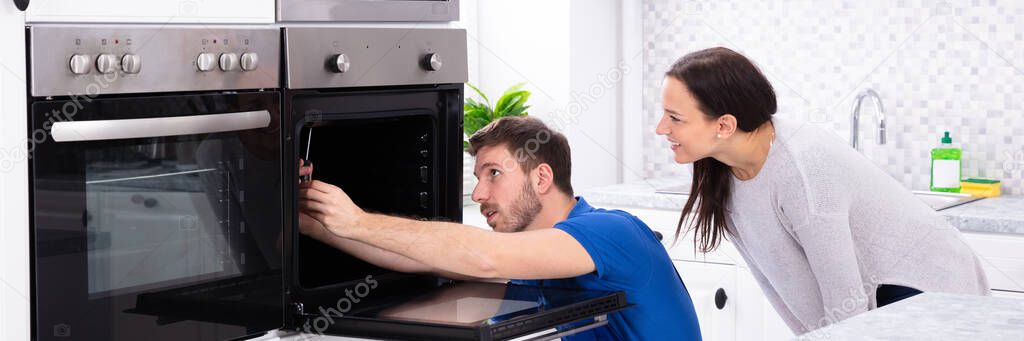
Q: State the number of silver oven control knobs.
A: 8